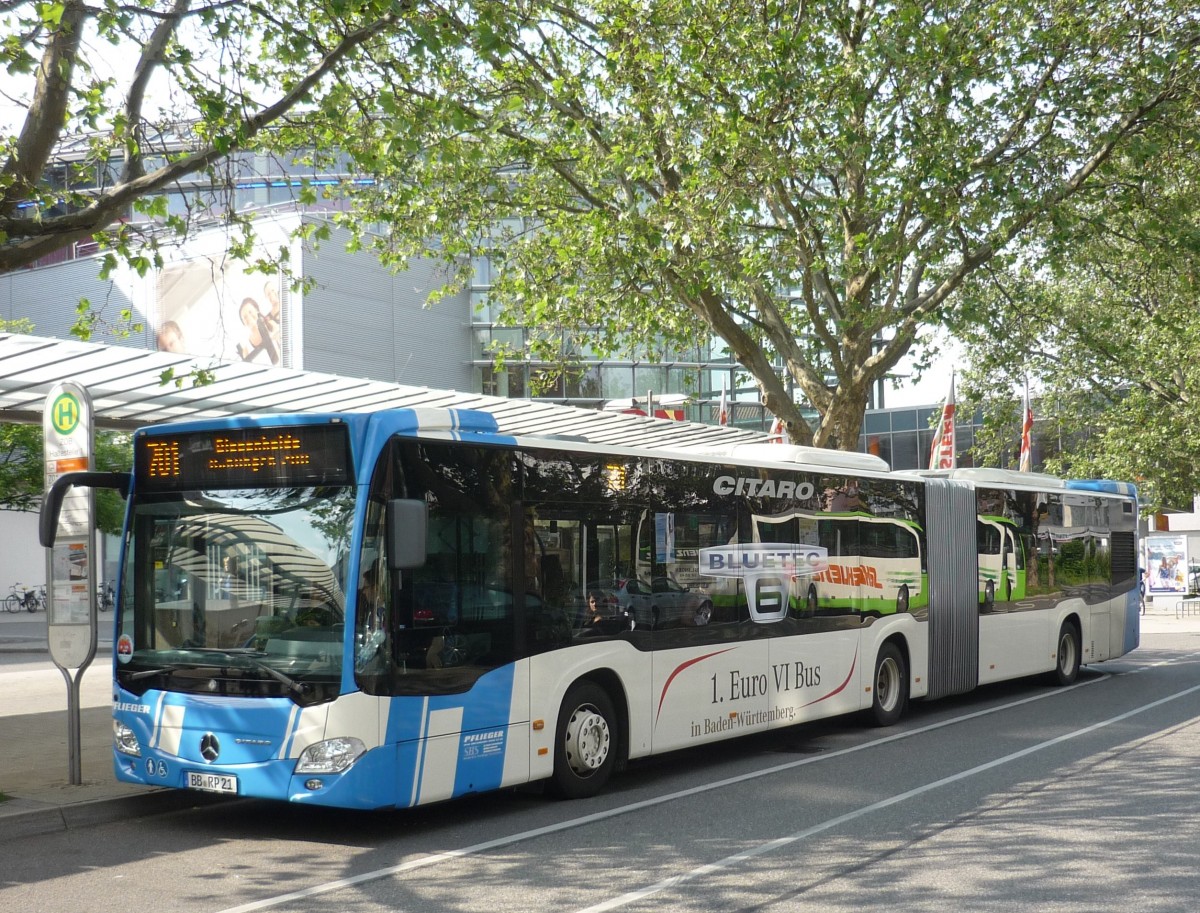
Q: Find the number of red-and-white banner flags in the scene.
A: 4